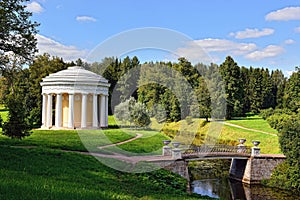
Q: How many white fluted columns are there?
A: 8